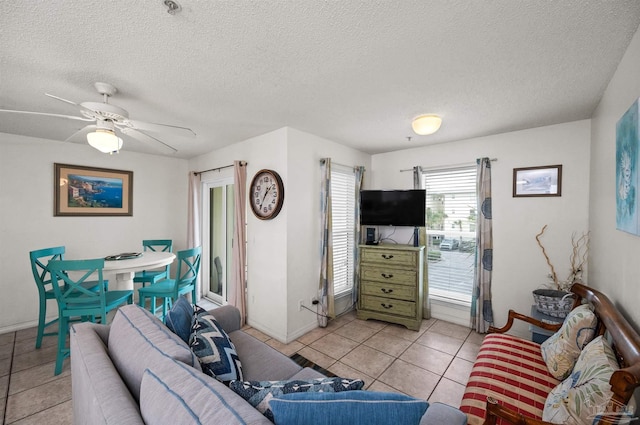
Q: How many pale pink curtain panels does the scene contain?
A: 2